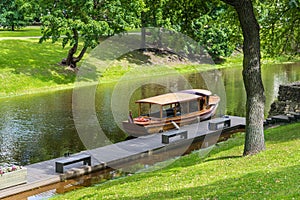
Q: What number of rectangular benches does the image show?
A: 3